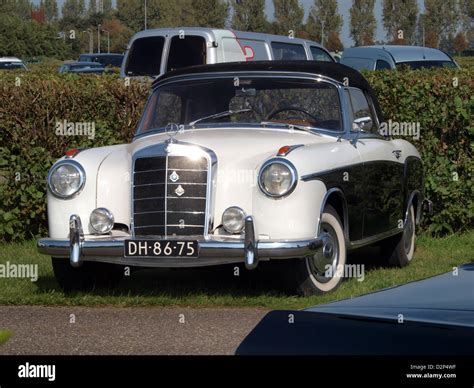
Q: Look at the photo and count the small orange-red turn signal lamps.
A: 2